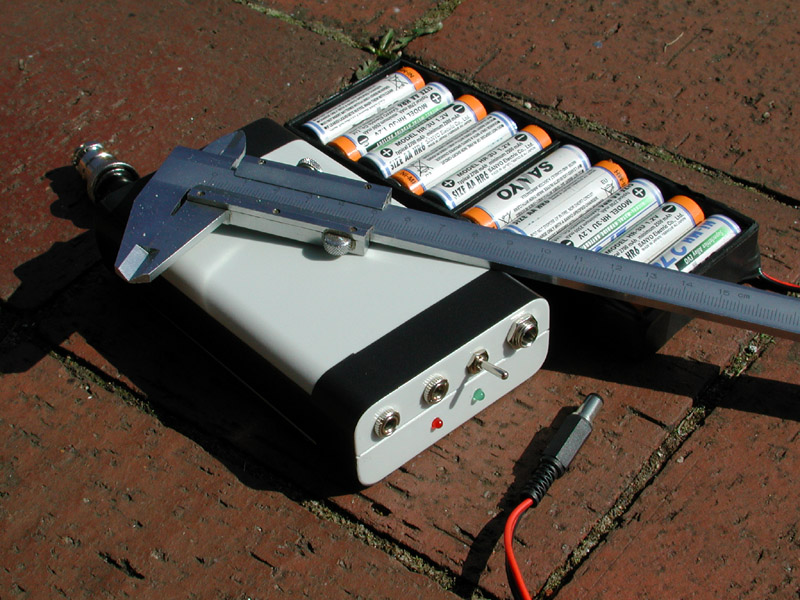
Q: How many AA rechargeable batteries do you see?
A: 10